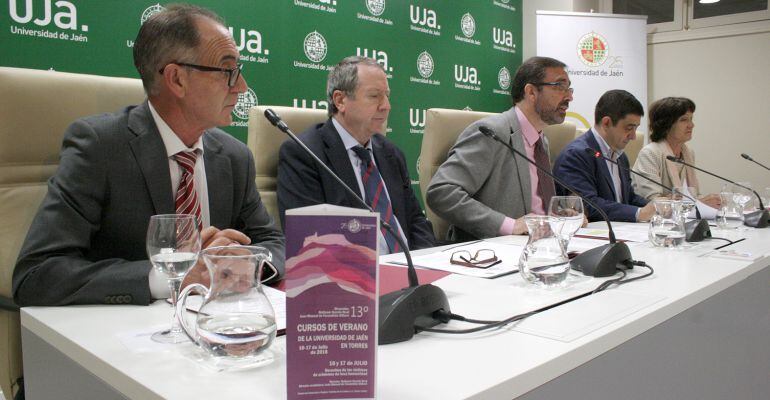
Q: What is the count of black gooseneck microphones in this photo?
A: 5